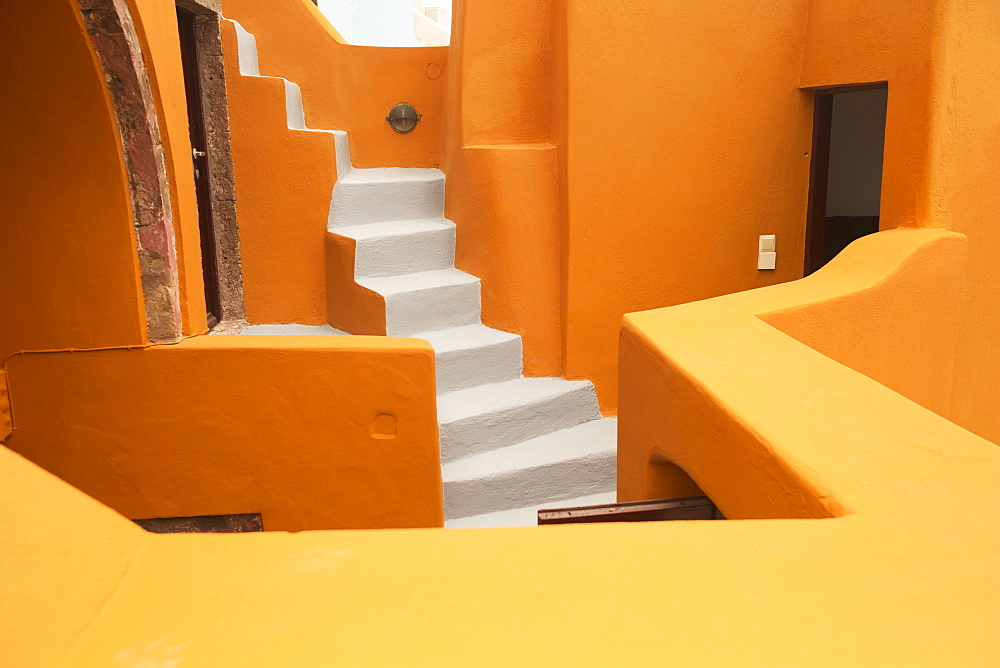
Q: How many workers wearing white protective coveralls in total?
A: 0